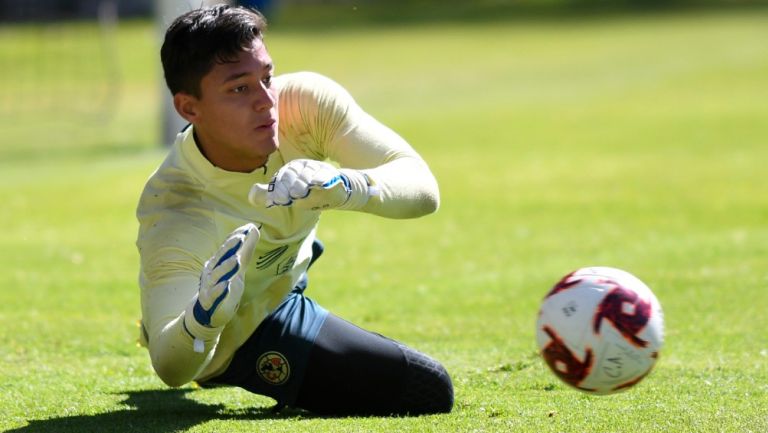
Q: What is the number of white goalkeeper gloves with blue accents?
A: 2